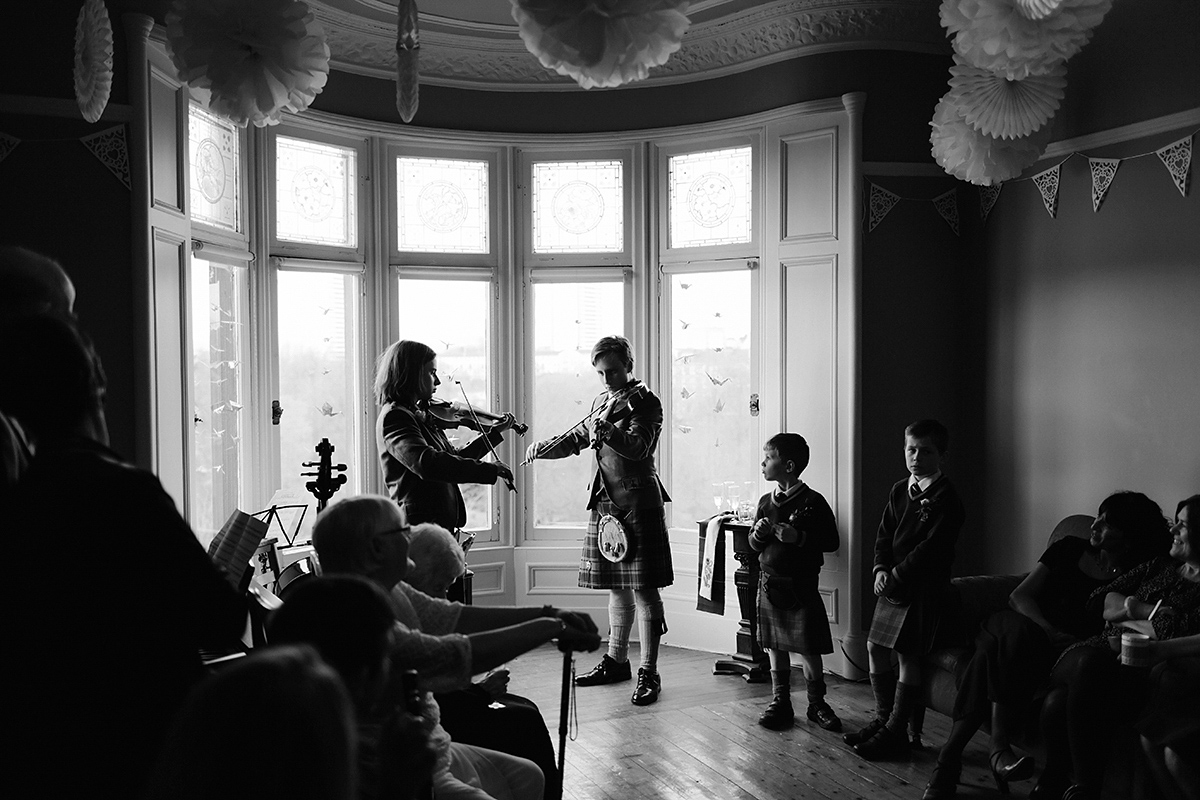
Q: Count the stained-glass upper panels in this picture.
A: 5